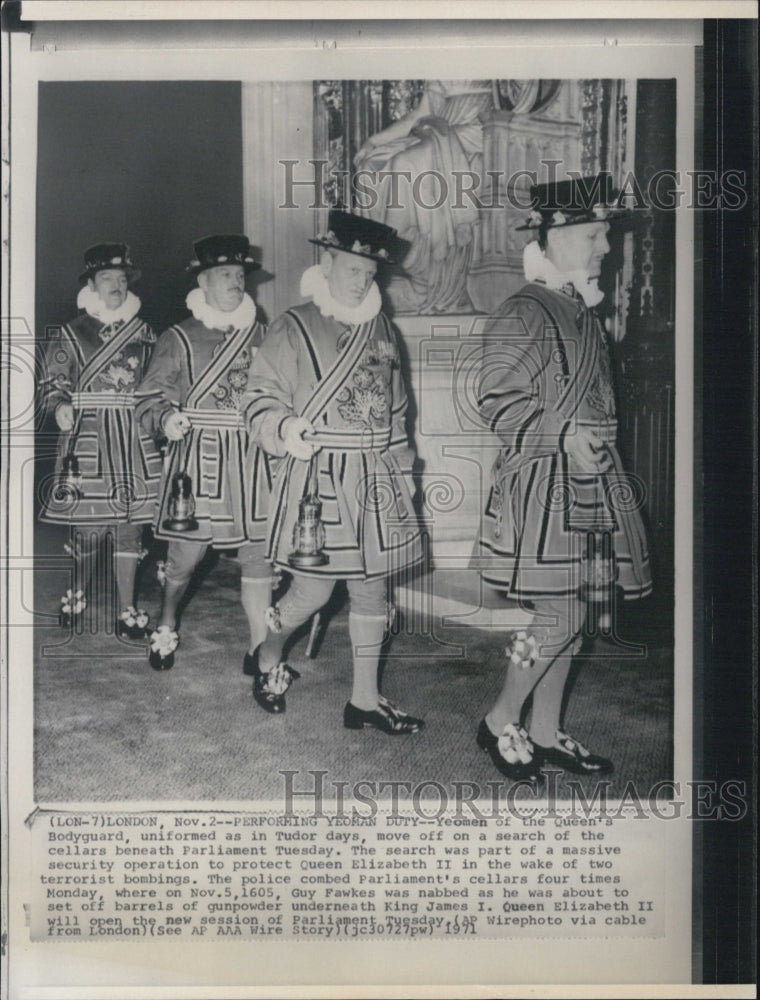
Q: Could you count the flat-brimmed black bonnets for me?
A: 4